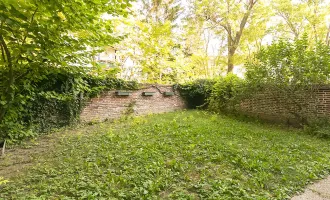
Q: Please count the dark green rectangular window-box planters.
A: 3